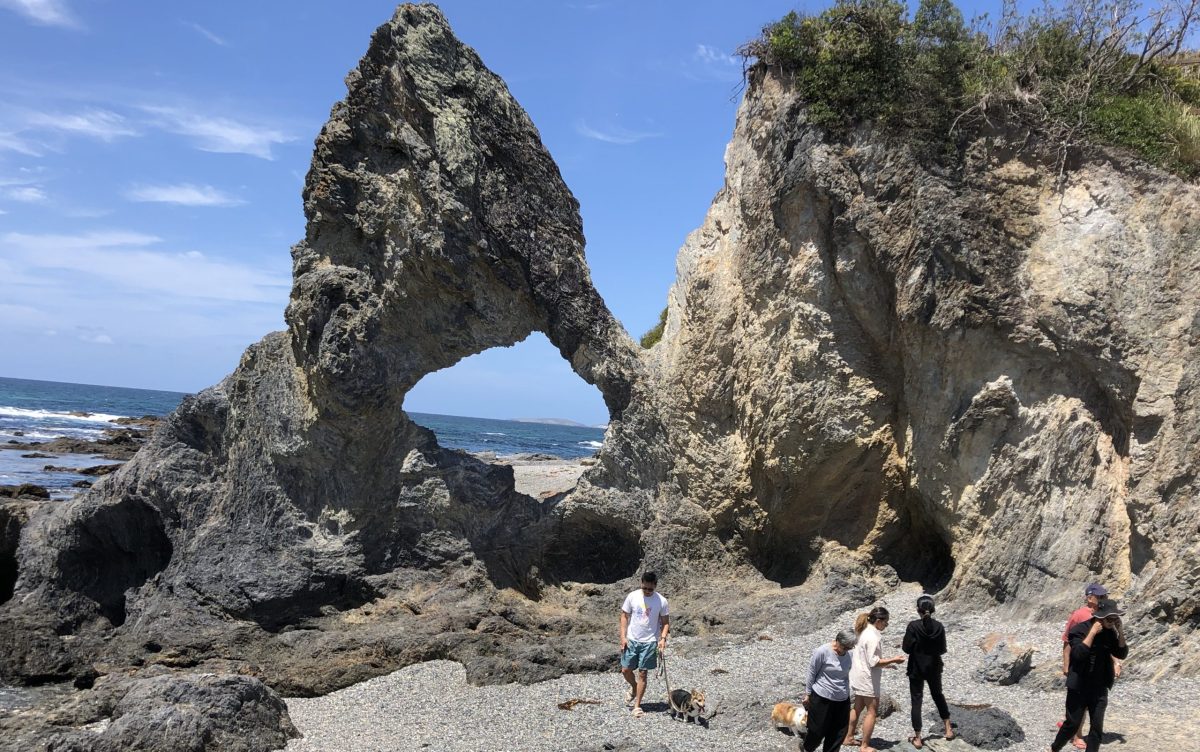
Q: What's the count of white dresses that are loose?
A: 1